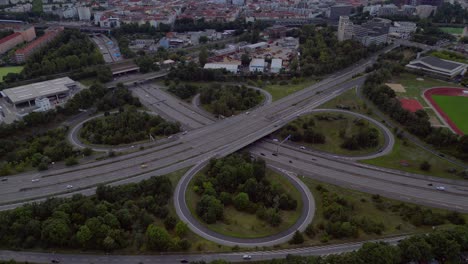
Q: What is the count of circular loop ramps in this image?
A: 4